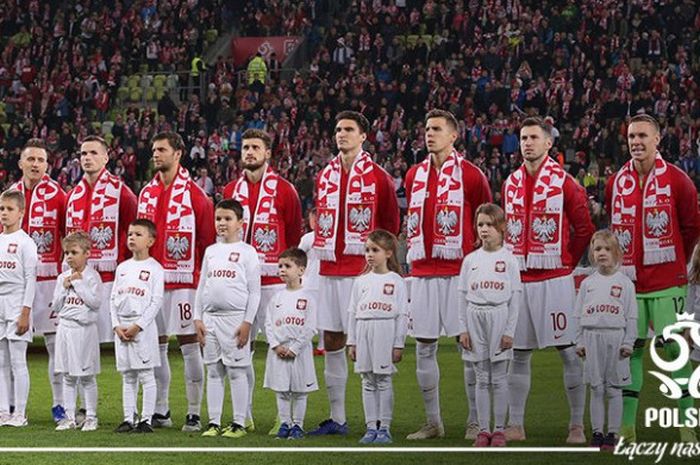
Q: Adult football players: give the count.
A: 8